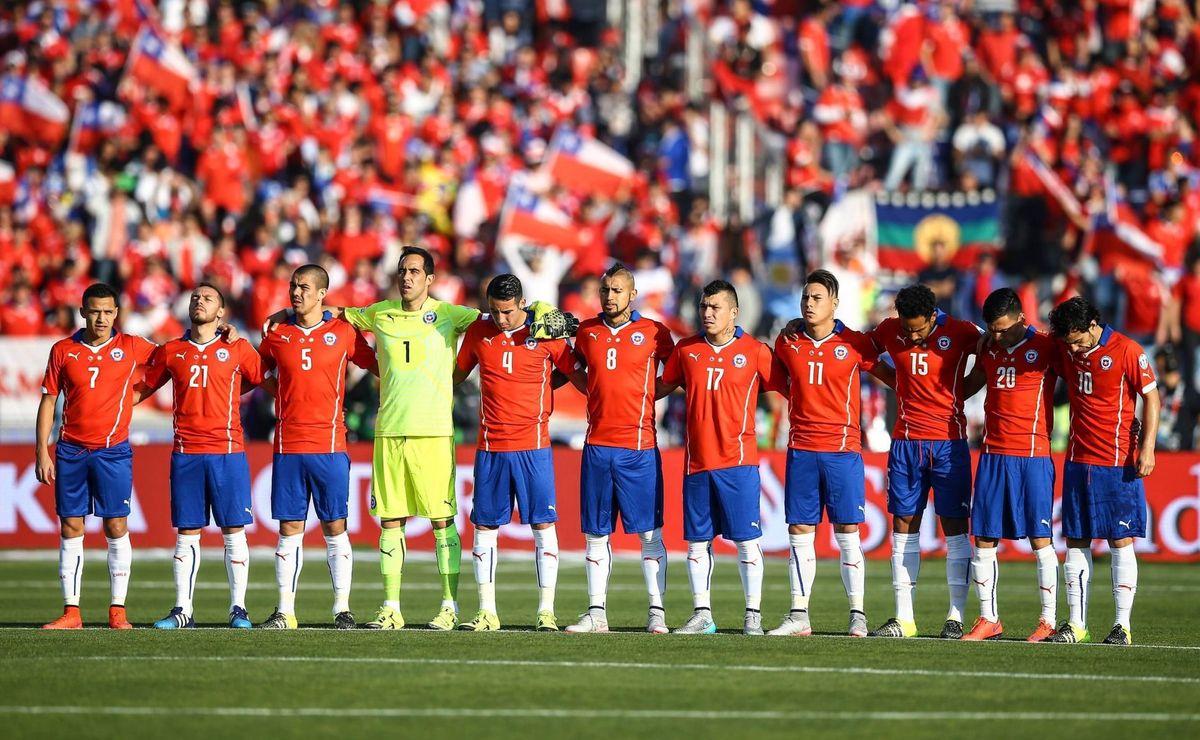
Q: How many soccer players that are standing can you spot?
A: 11